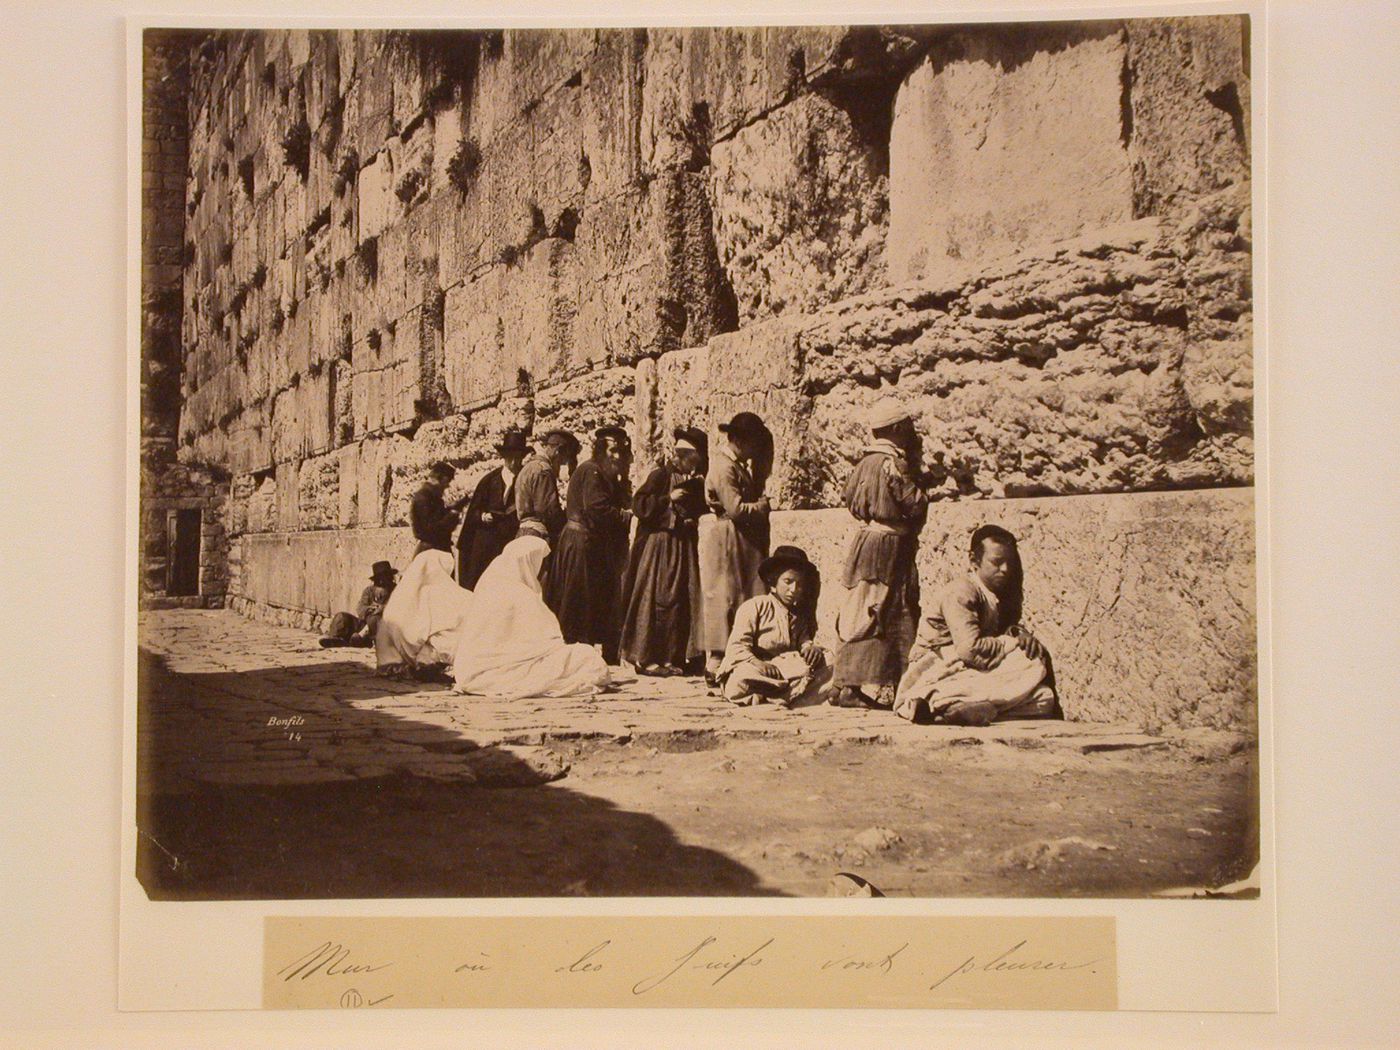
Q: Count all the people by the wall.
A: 12